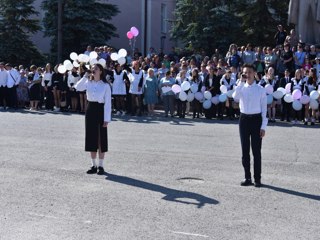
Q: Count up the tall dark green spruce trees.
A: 4